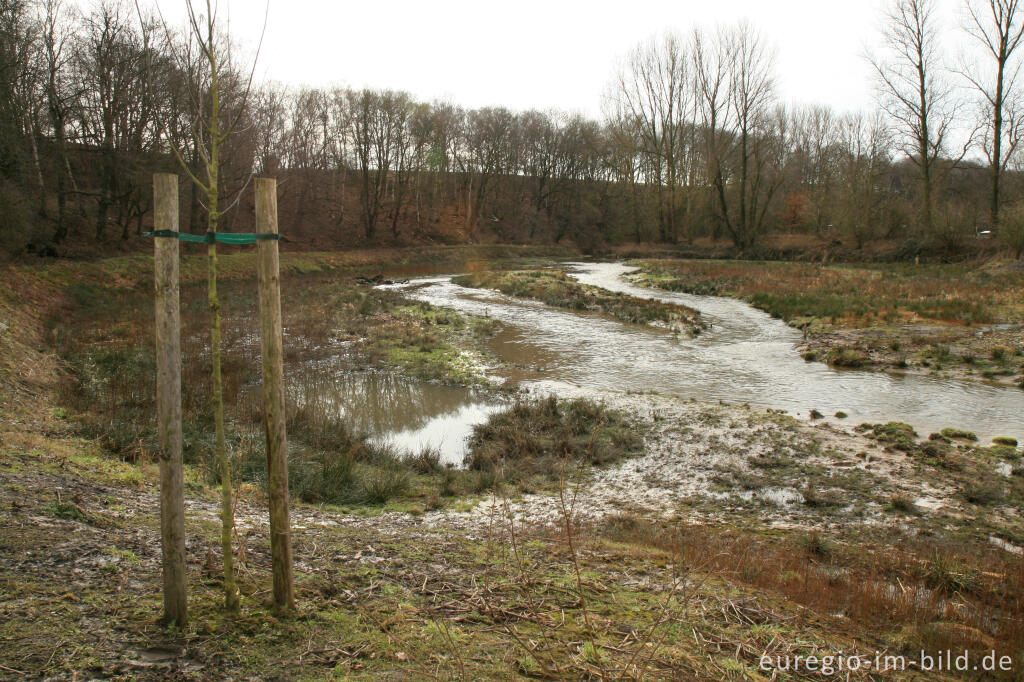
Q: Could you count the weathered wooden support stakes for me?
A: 2